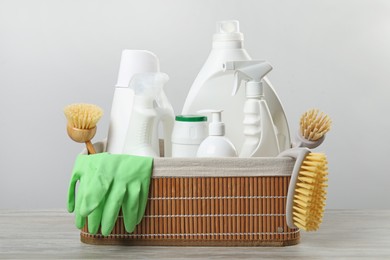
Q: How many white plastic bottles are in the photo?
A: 6